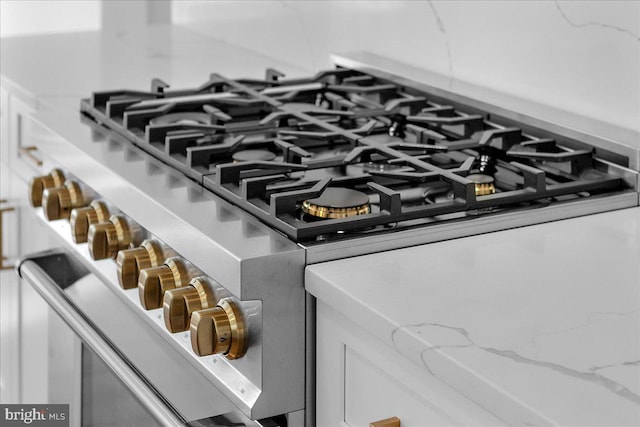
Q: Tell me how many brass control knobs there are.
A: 8